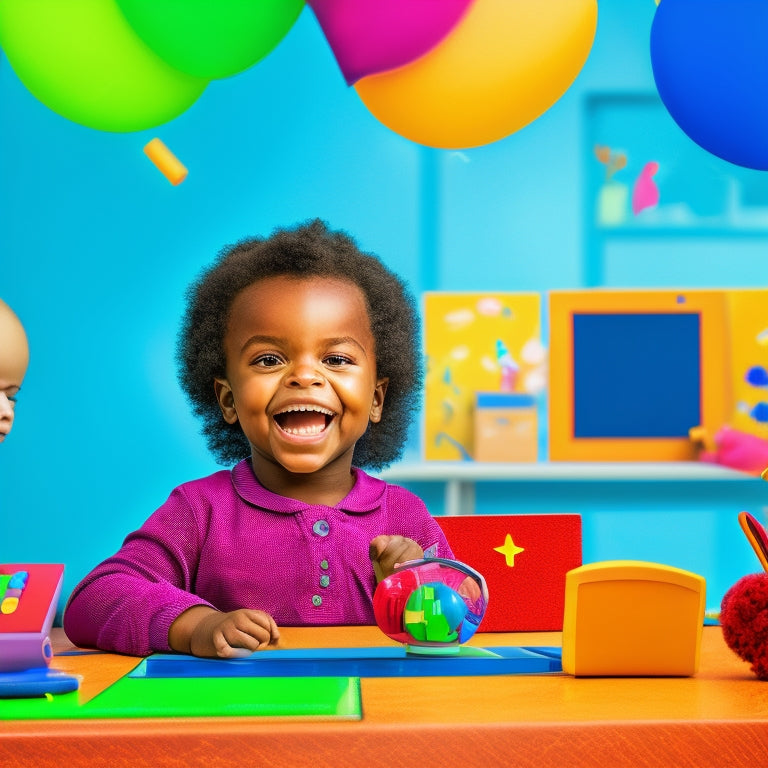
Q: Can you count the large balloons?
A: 5